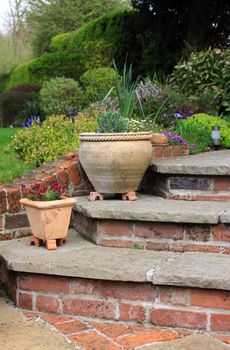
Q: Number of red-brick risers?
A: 3